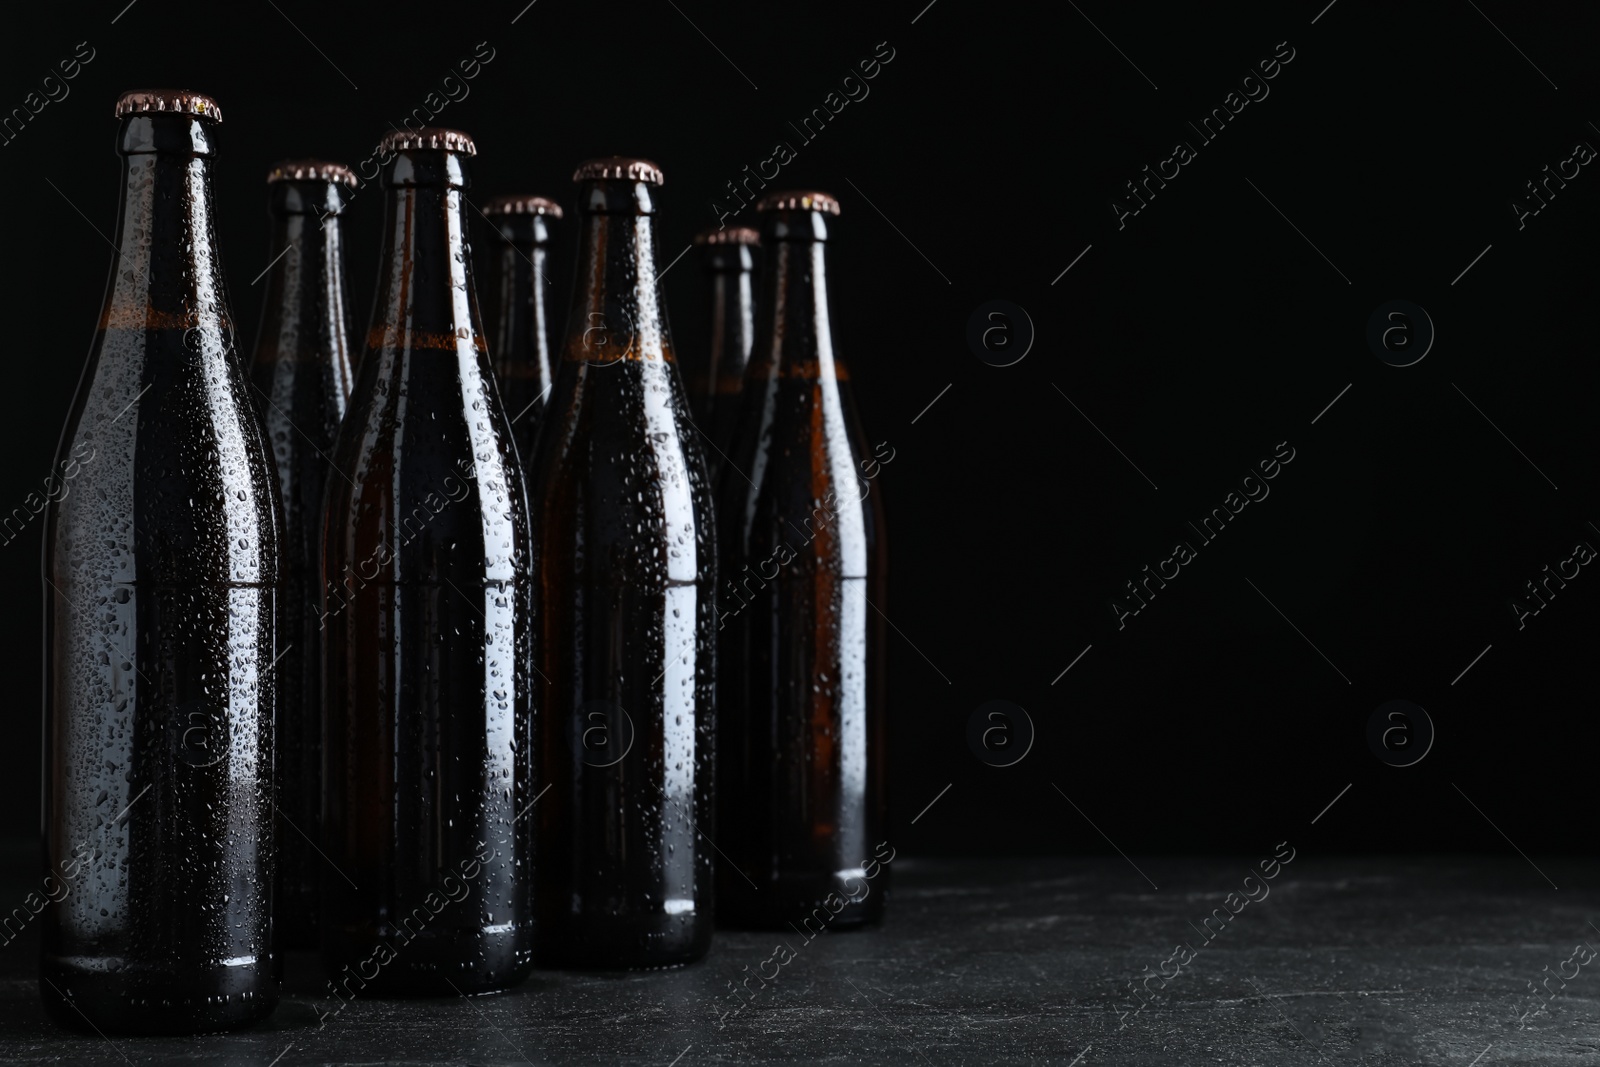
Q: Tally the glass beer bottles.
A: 7